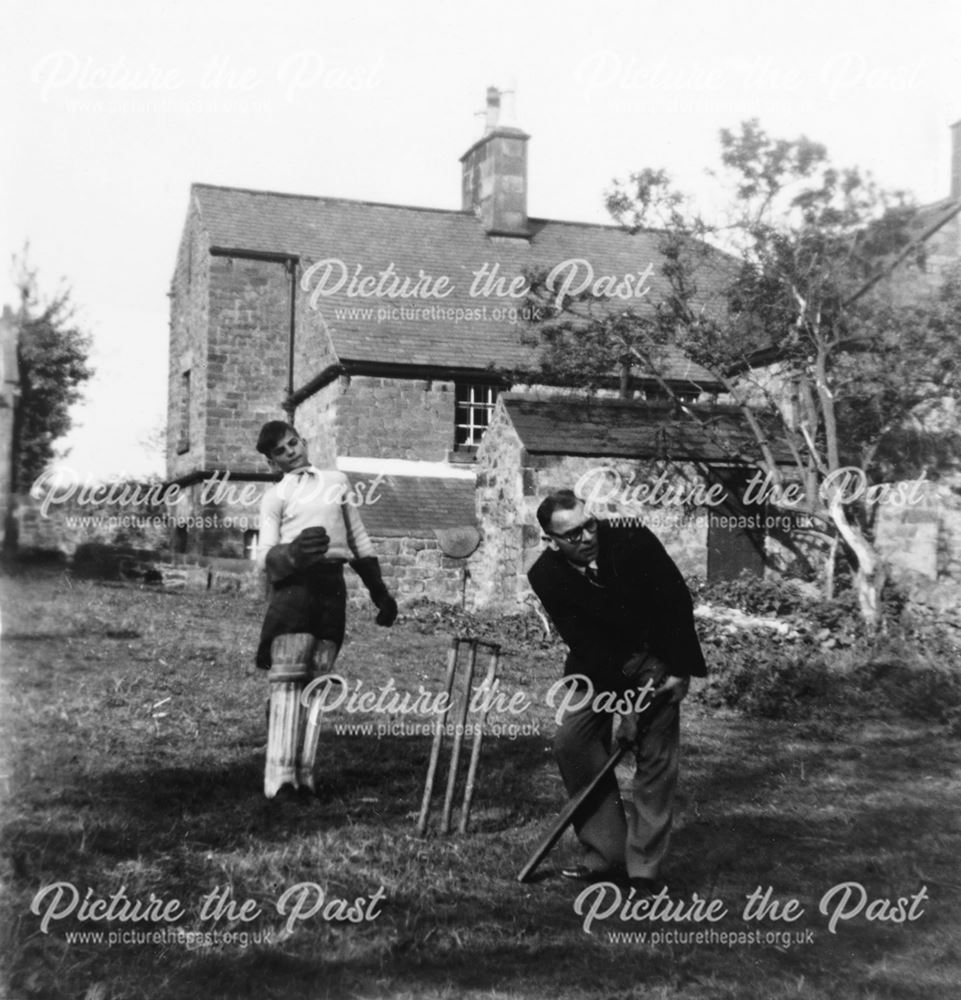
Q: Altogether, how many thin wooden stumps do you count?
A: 3